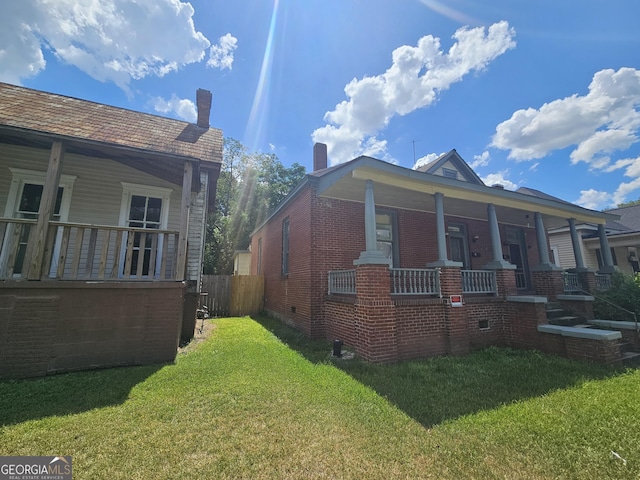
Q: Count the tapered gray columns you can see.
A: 6